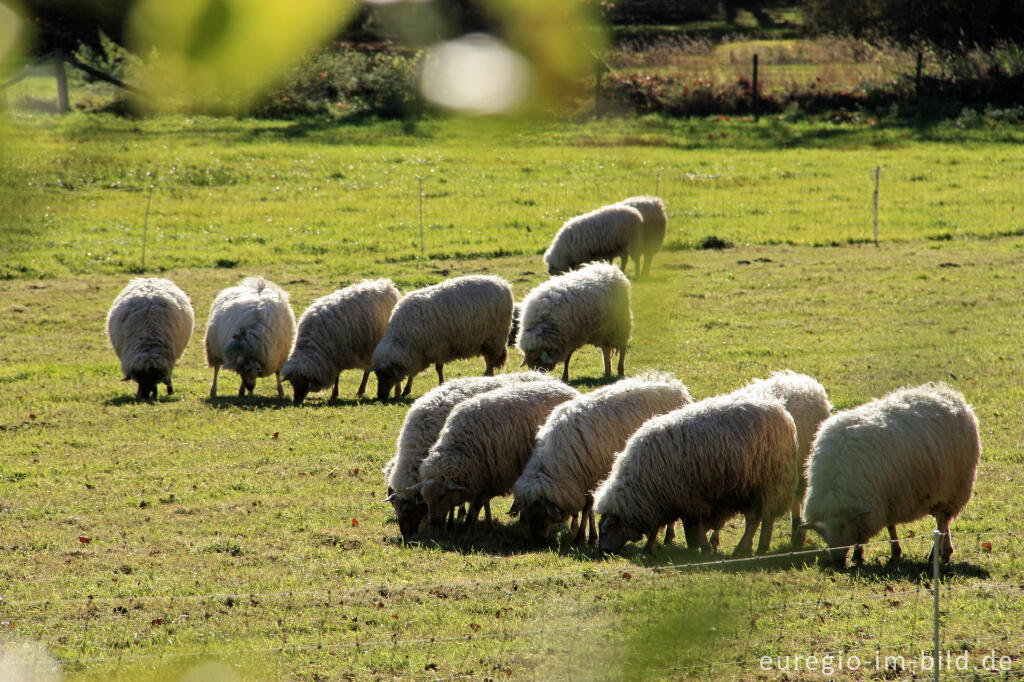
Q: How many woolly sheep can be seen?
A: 13